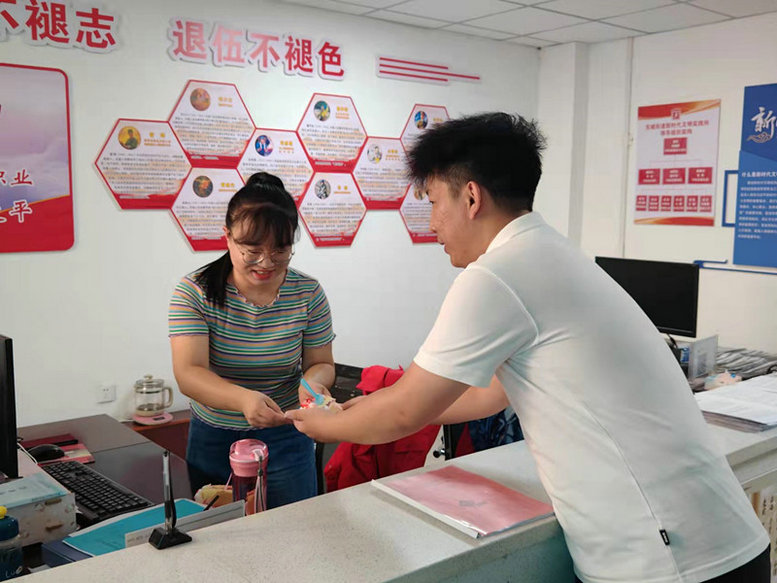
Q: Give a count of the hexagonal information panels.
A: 9